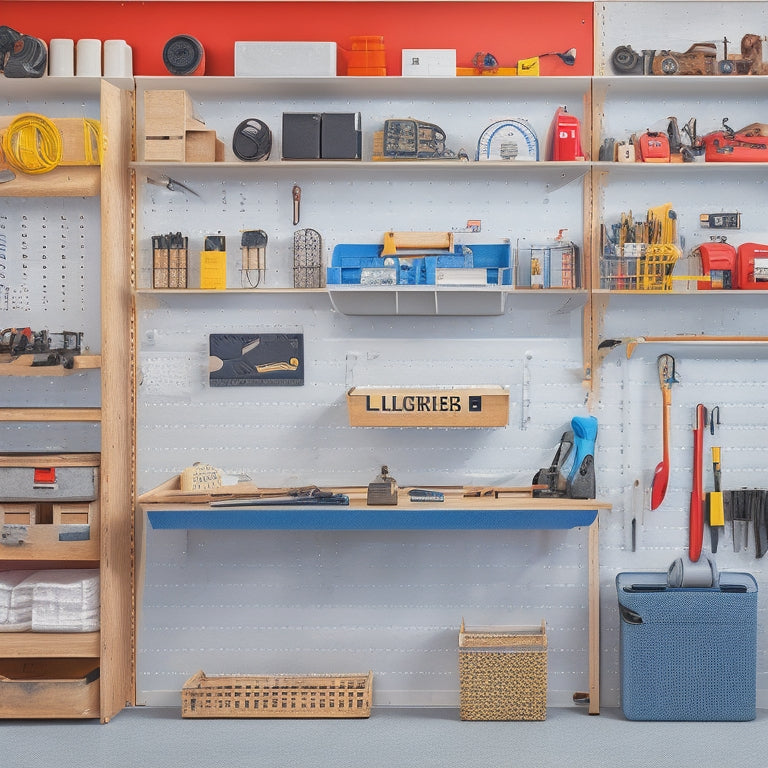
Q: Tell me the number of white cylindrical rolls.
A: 3